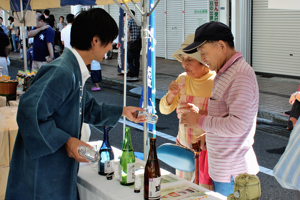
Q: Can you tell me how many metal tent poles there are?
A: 2